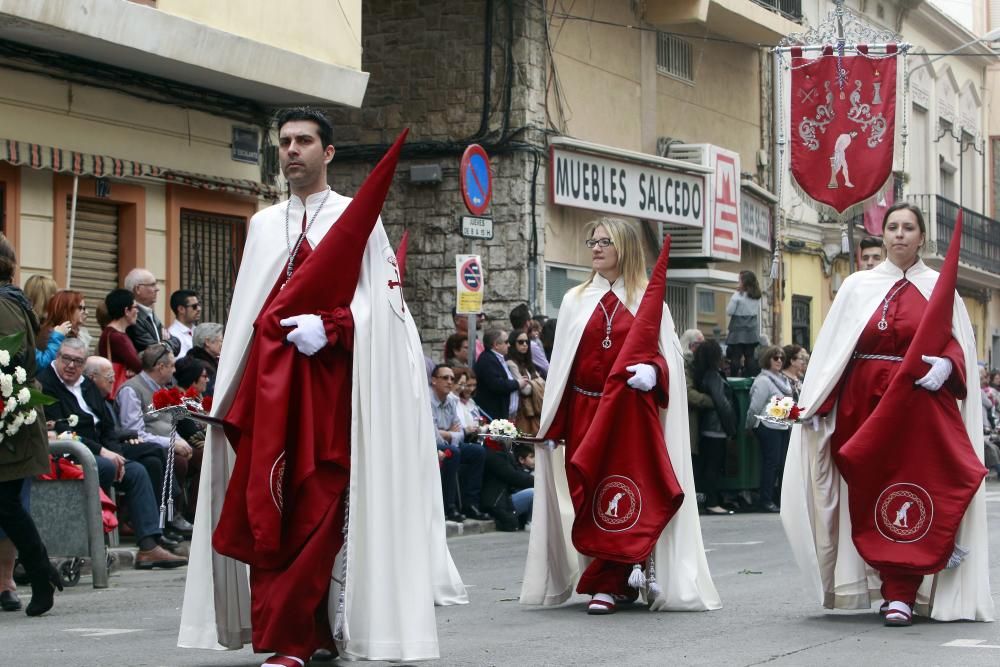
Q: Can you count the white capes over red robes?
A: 3